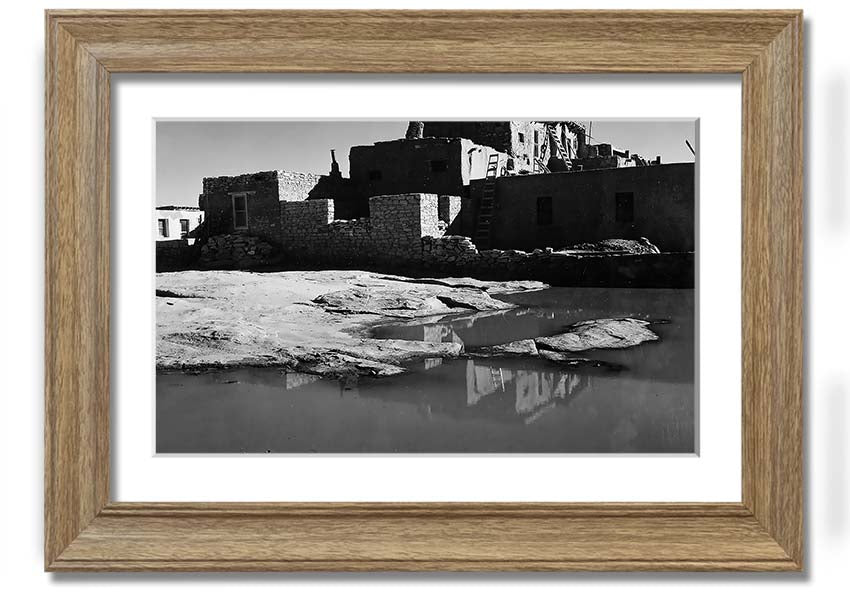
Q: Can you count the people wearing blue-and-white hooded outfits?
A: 0